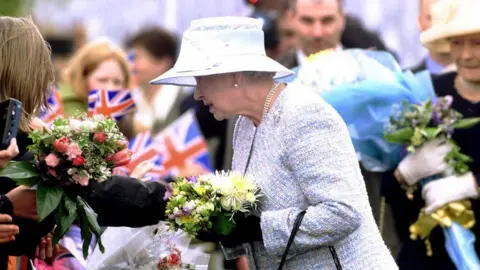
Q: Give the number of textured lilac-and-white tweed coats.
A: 1